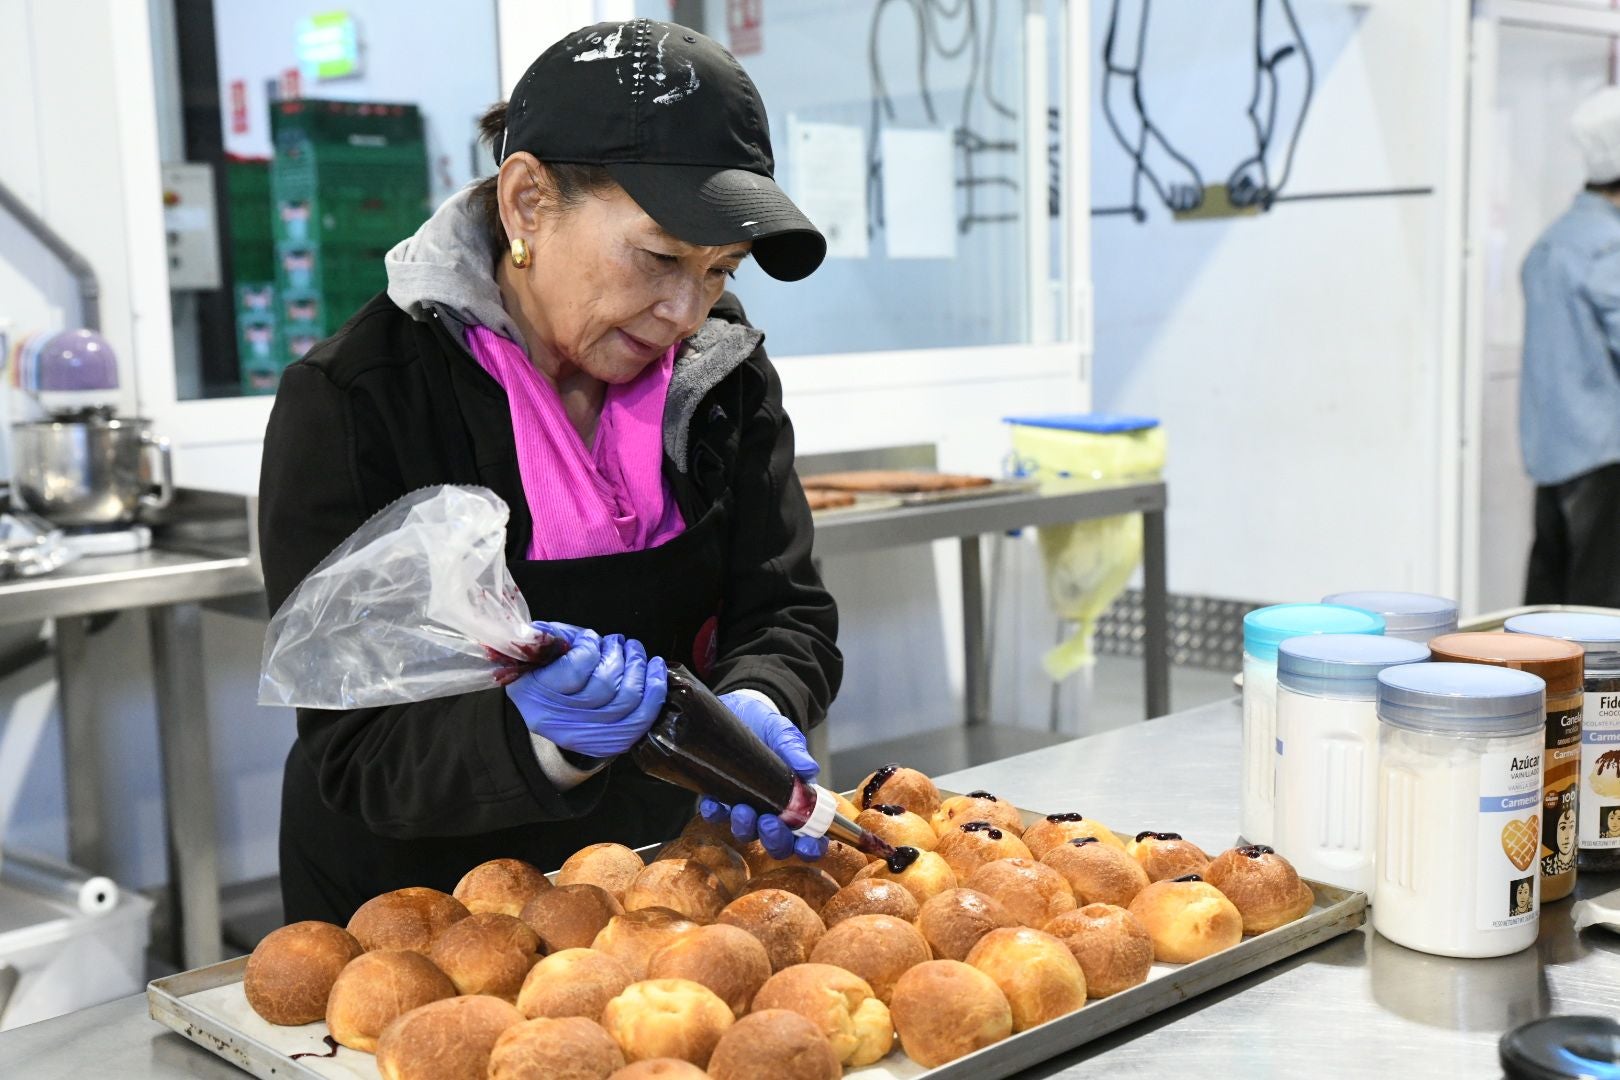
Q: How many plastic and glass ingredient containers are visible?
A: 6